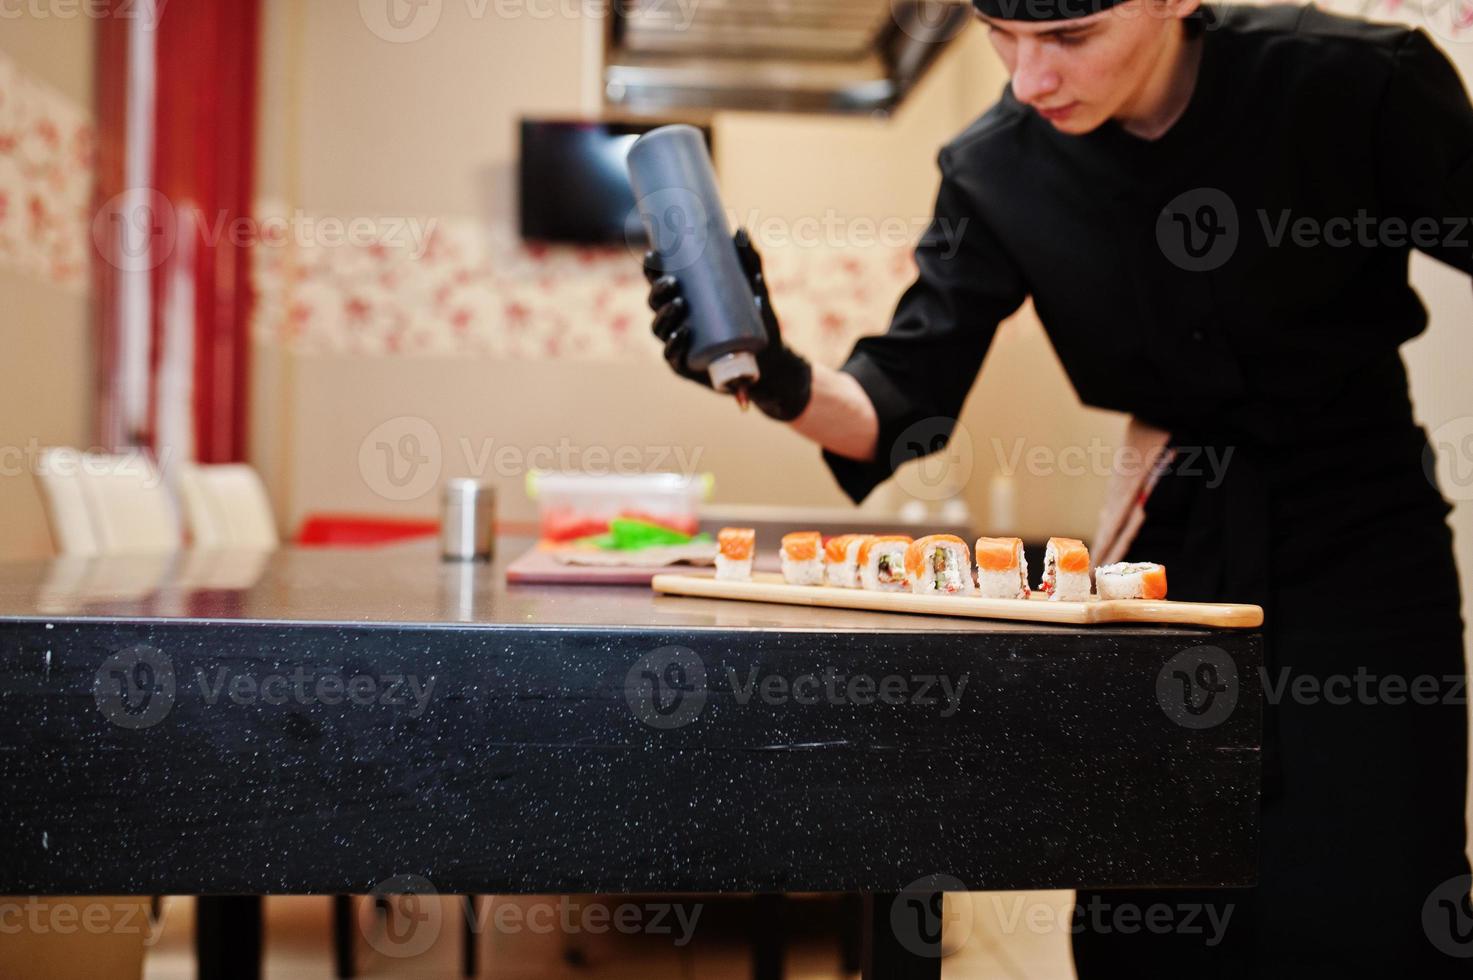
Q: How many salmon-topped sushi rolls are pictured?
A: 8